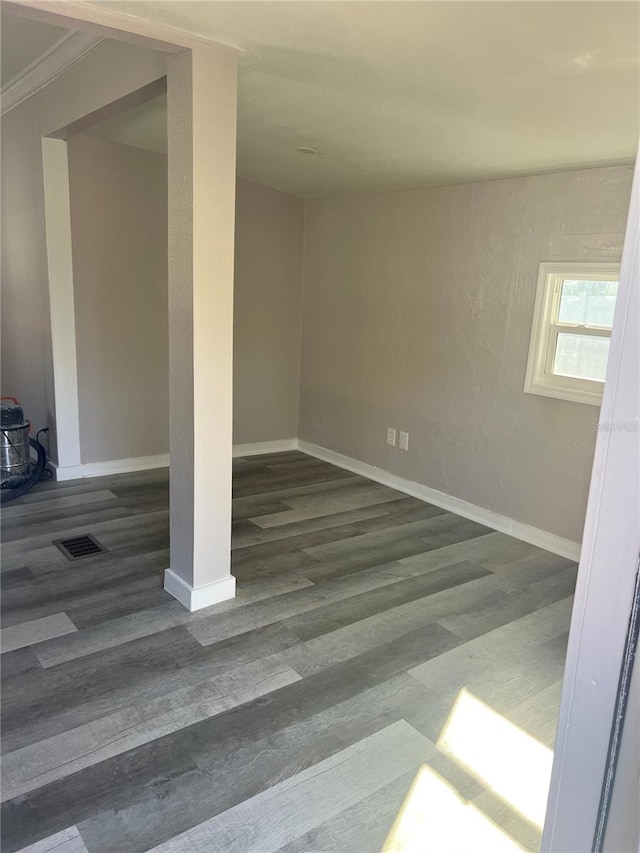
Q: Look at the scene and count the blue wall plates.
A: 0